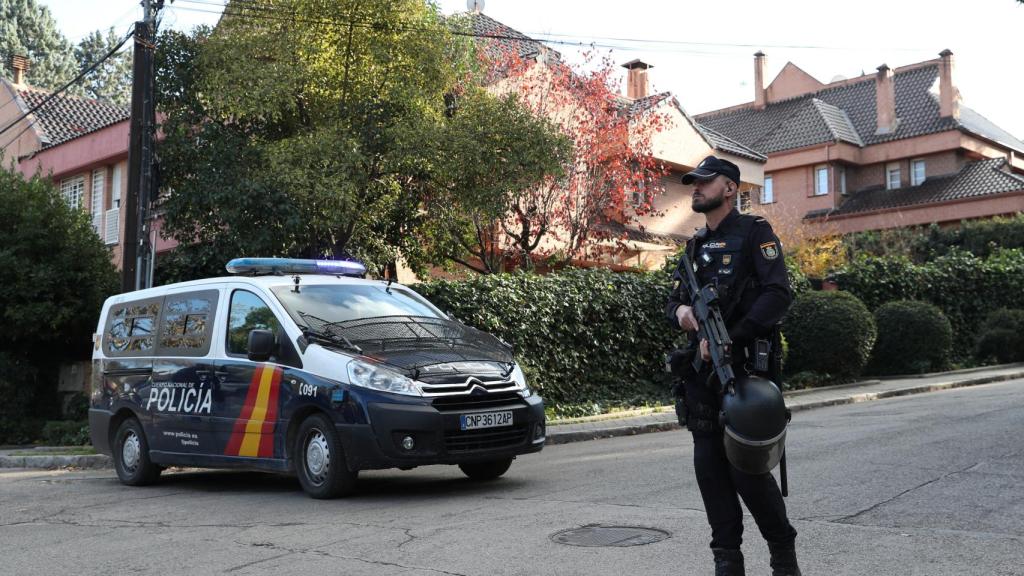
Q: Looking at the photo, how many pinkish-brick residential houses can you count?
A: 3